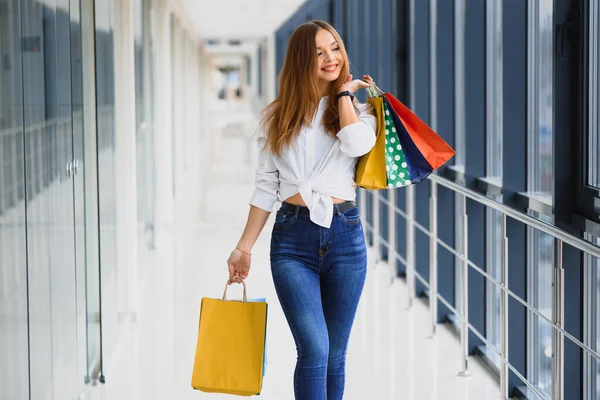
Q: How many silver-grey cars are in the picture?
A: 0